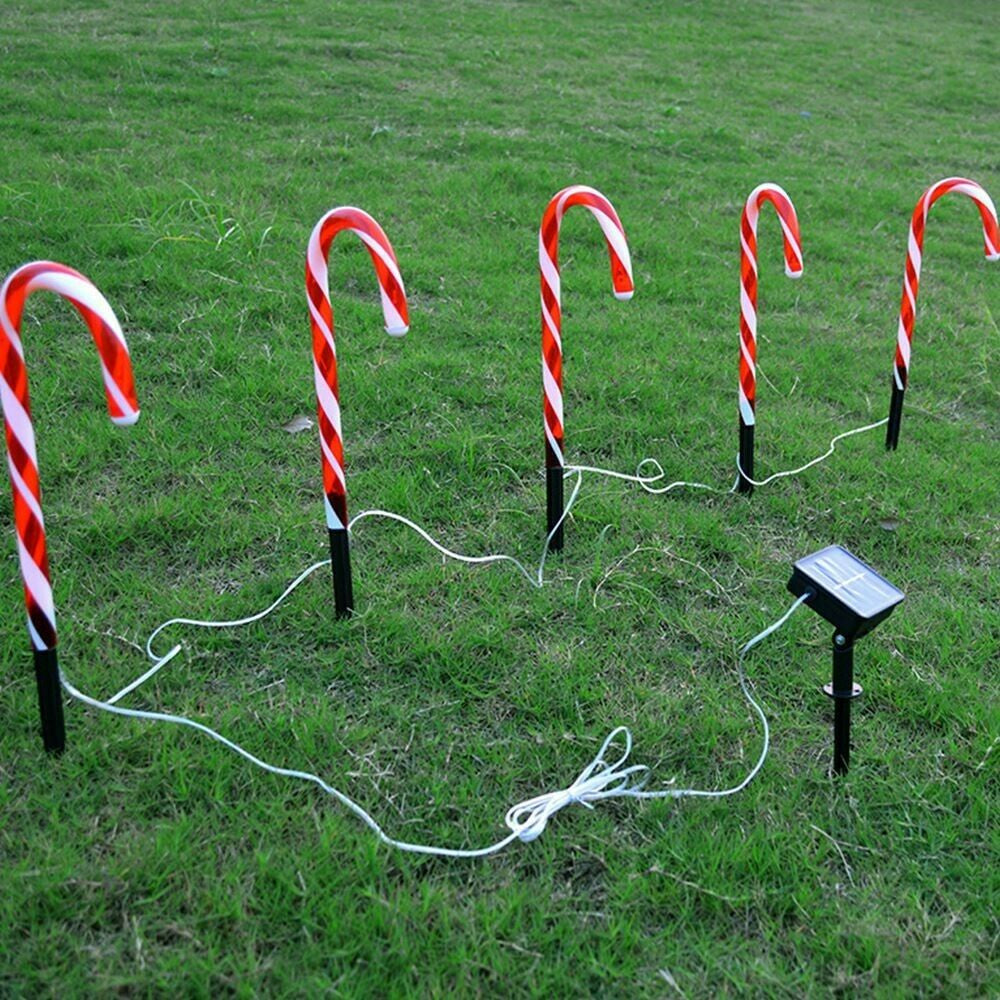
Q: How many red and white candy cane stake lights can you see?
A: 5